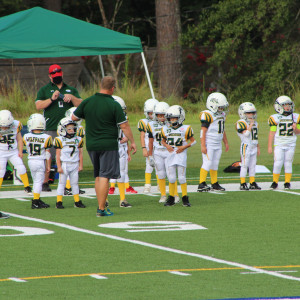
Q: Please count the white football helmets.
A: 11